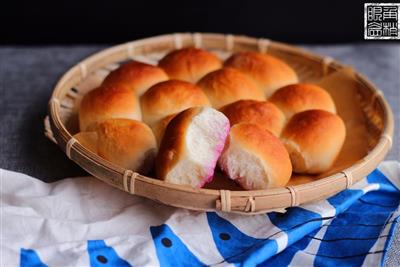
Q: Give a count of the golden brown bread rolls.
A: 12